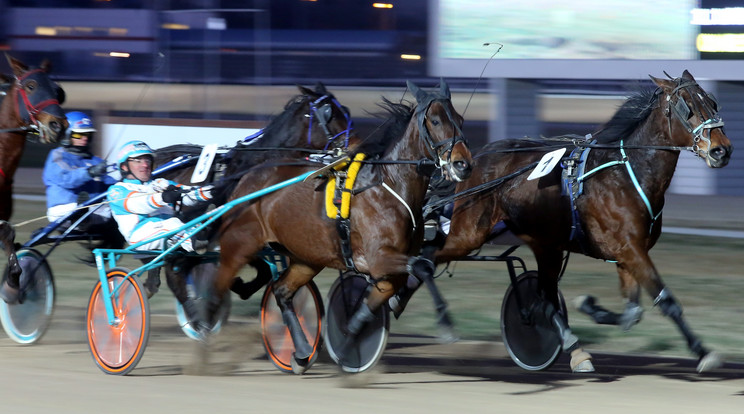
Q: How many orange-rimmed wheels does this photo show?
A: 2